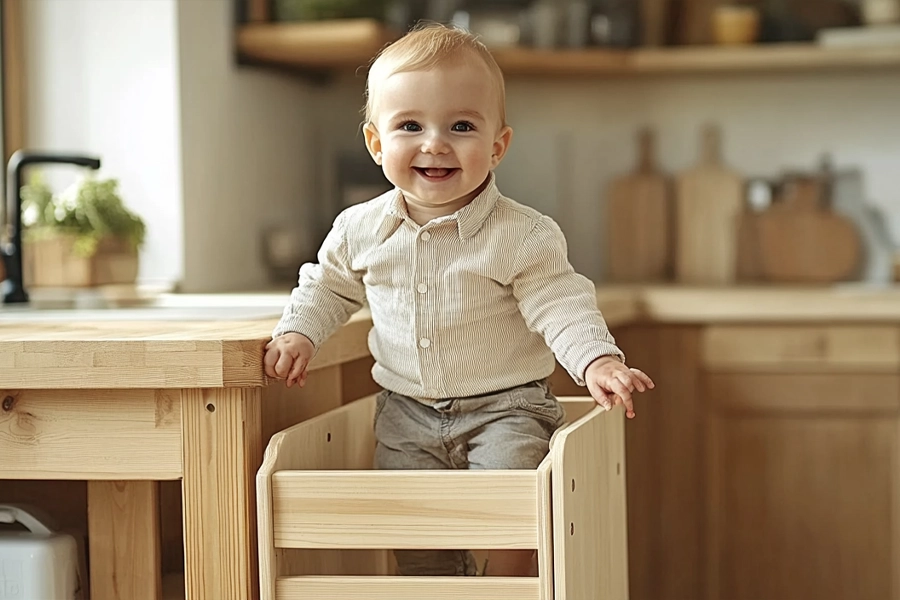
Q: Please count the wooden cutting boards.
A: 3